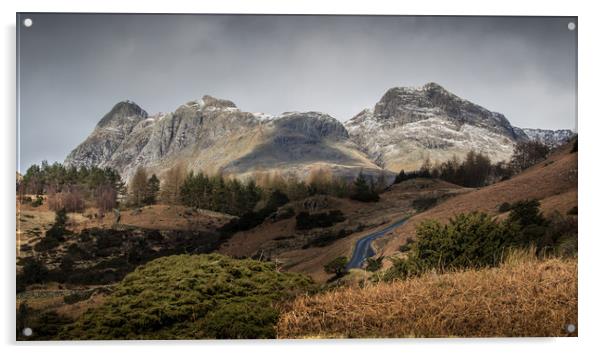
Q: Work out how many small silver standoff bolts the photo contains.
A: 4